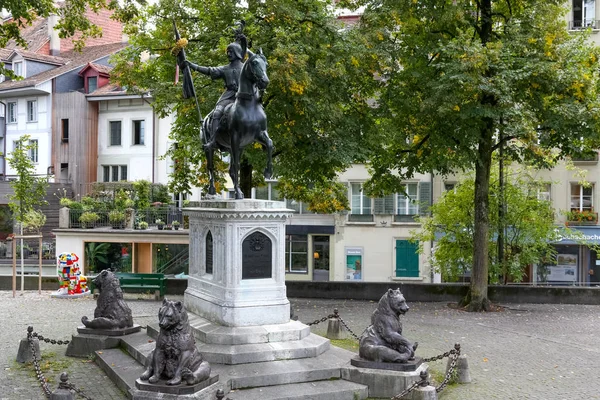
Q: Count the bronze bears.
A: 3